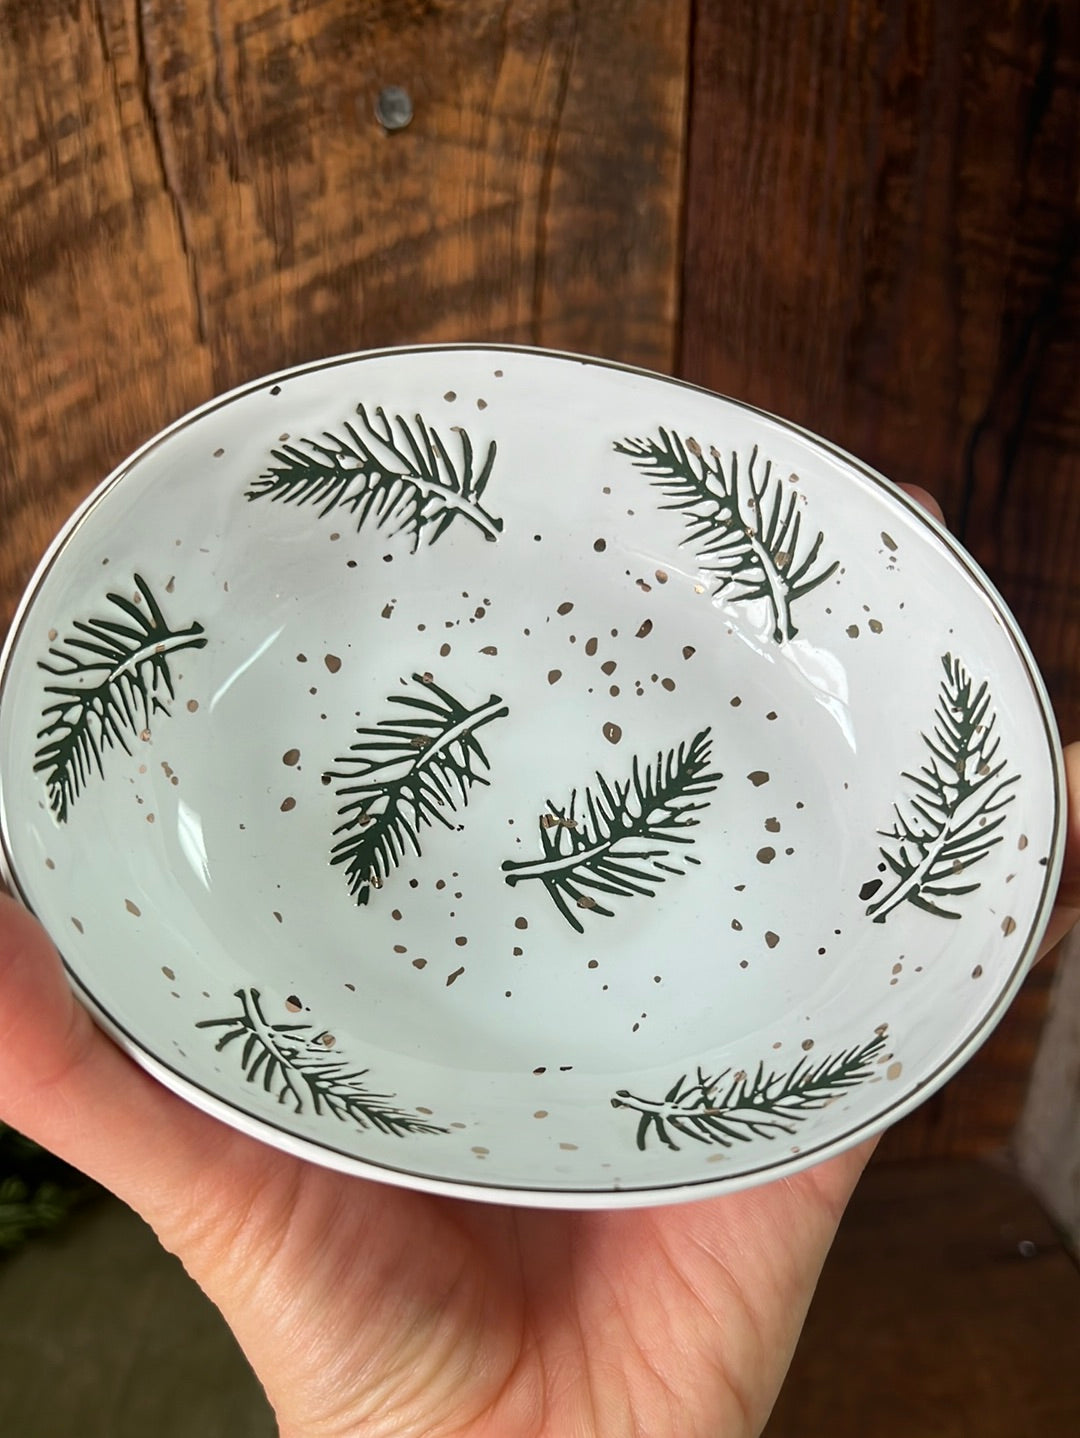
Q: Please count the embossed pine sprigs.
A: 8